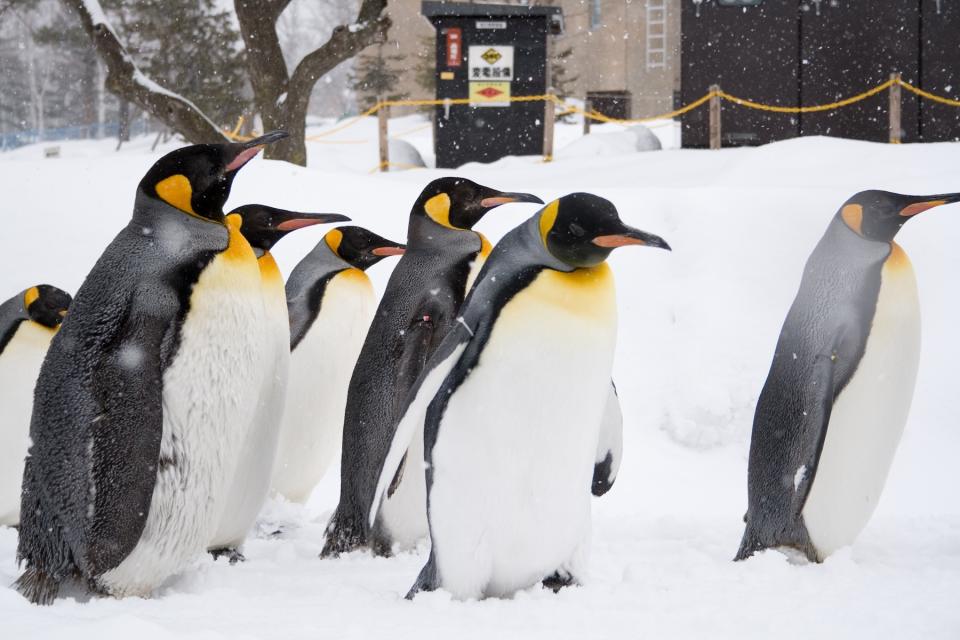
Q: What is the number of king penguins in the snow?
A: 7